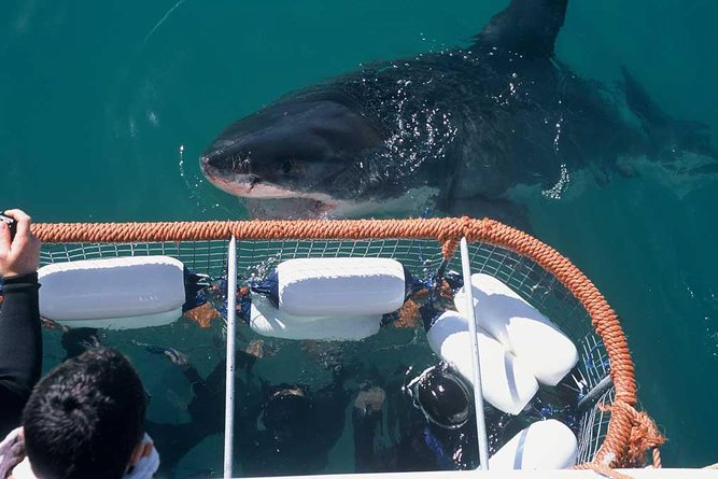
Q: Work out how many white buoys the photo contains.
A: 7